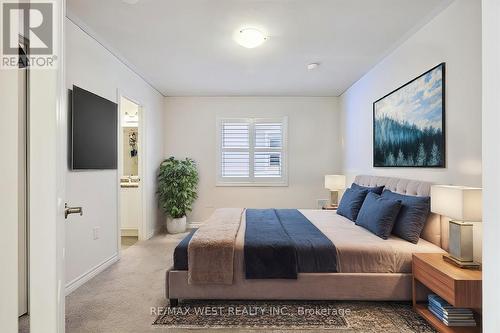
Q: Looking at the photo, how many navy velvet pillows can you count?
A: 4